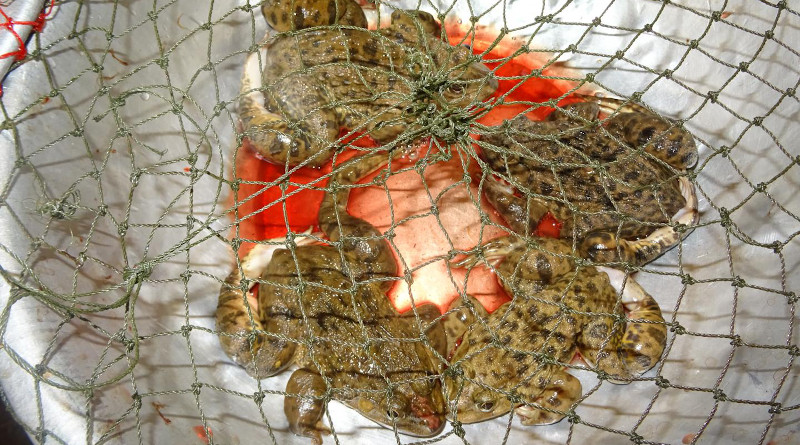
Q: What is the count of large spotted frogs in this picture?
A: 4